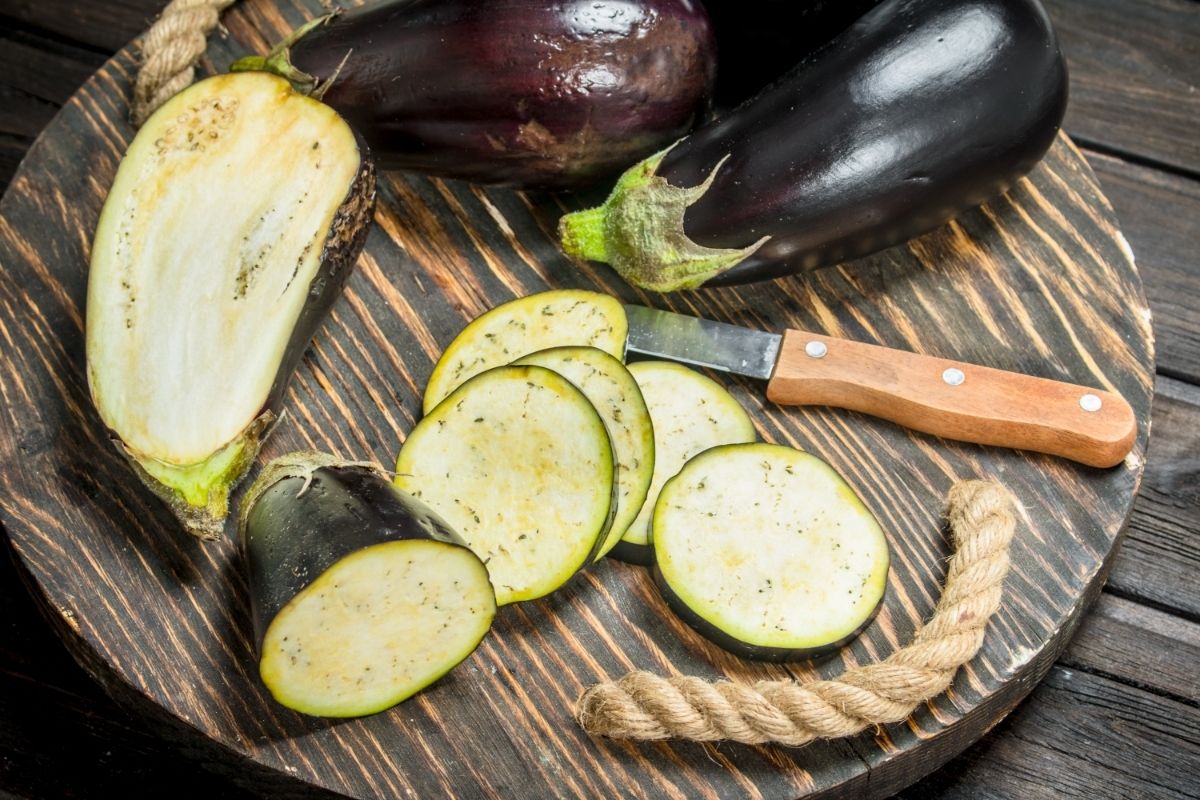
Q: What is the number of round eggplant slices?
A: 5